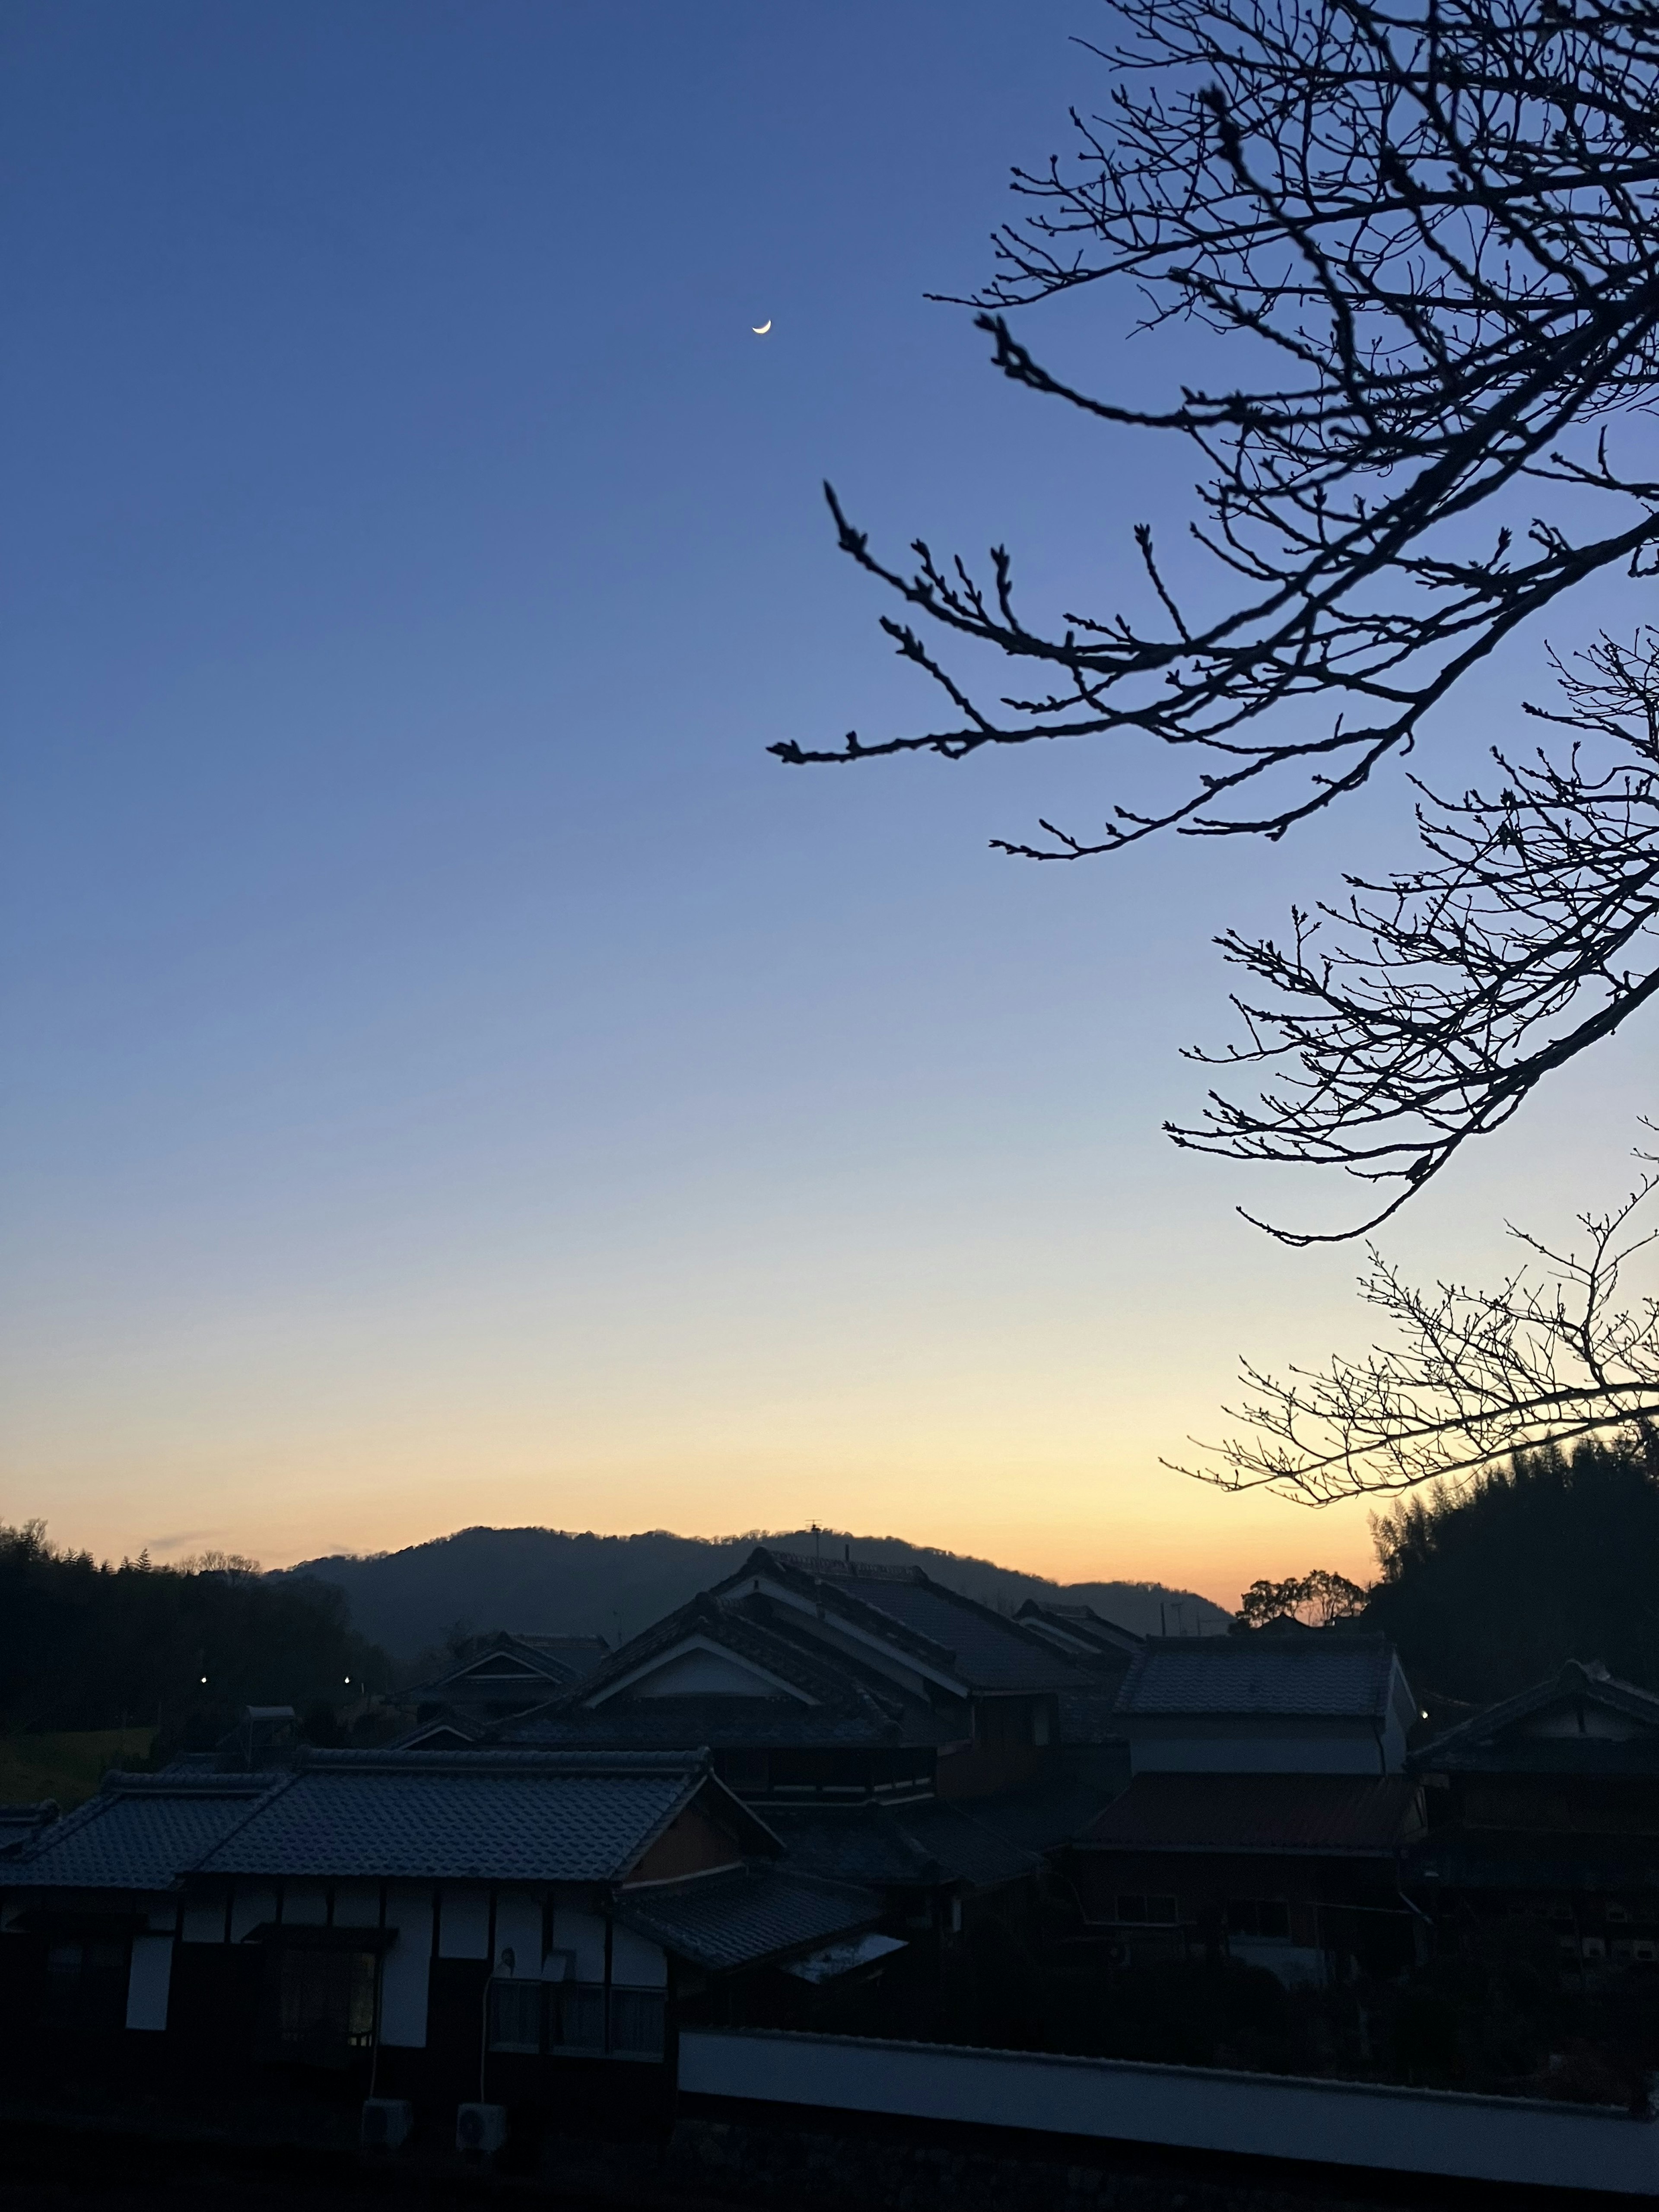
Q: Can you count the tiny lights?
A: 3